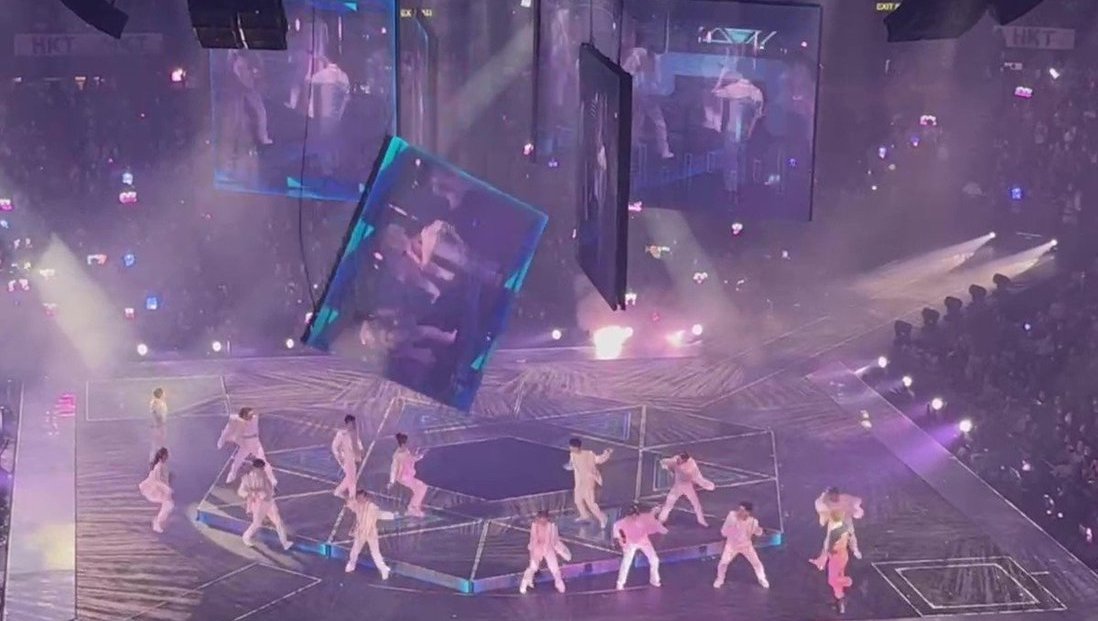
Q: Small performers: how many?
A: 14